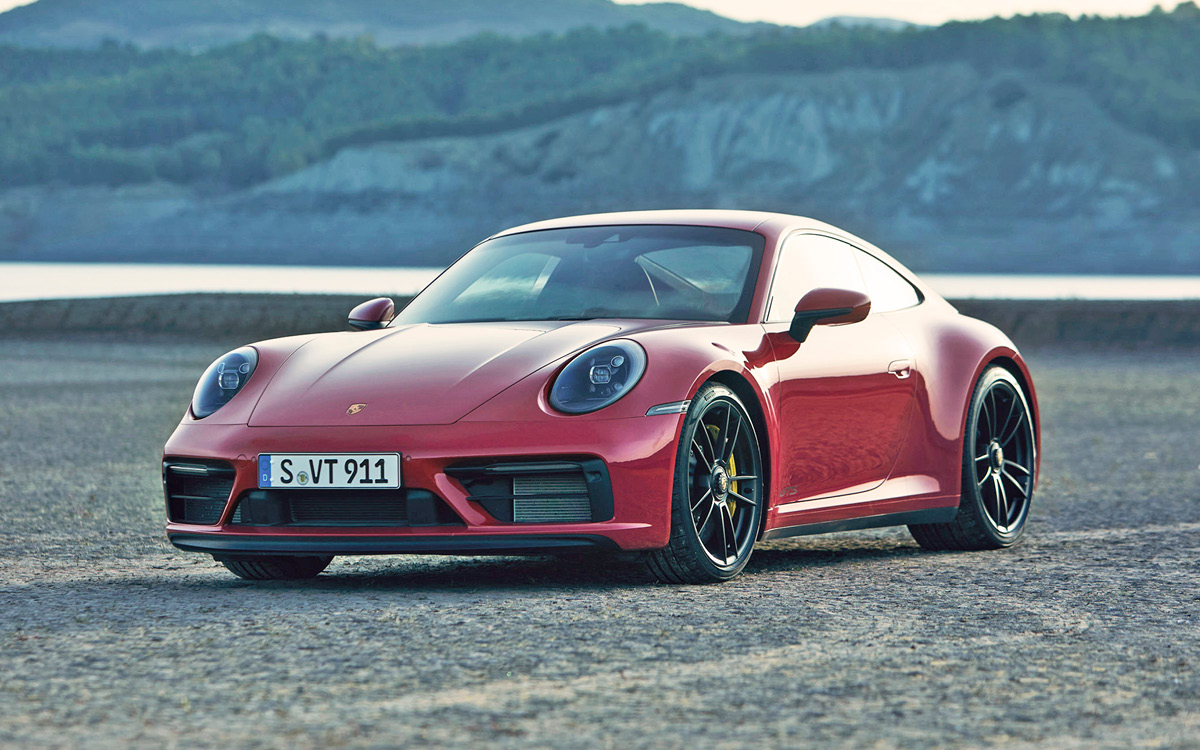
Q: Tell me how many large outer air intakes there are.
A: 2